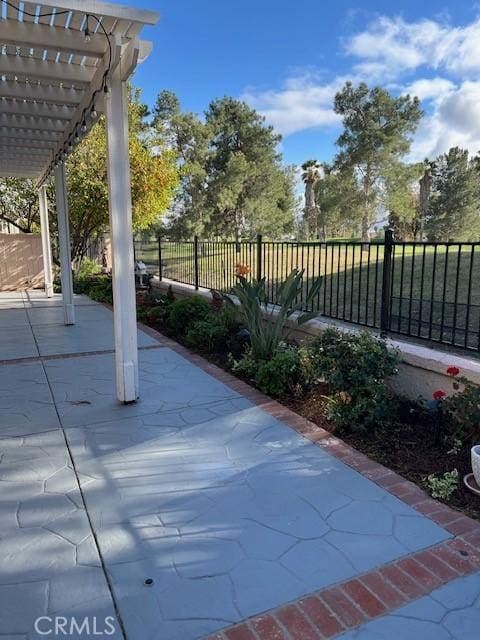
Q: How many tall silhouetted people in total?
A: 0